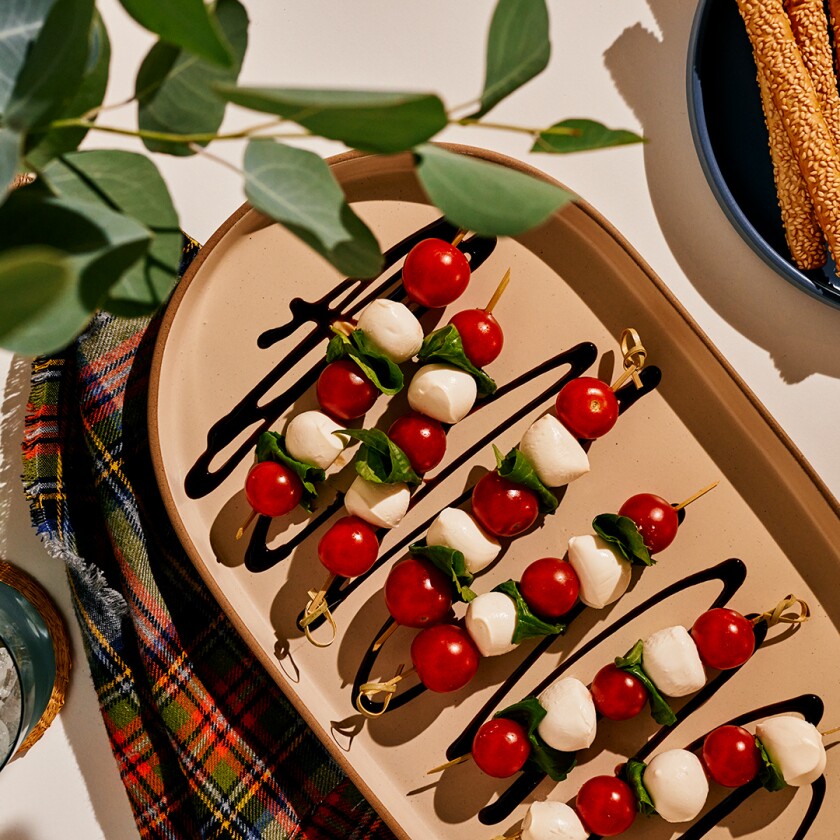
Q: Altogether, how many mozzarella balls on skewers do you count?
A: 13